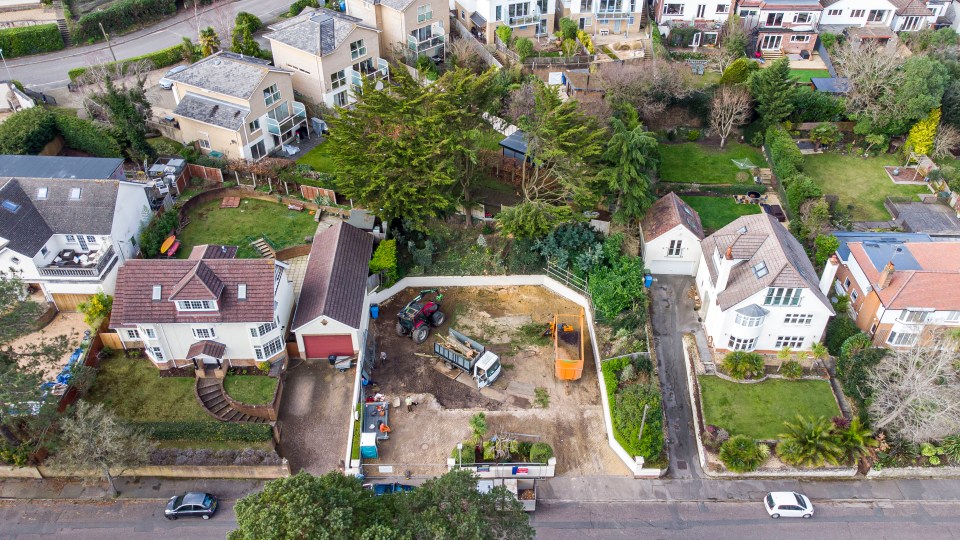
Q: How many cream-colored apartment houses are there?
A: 3